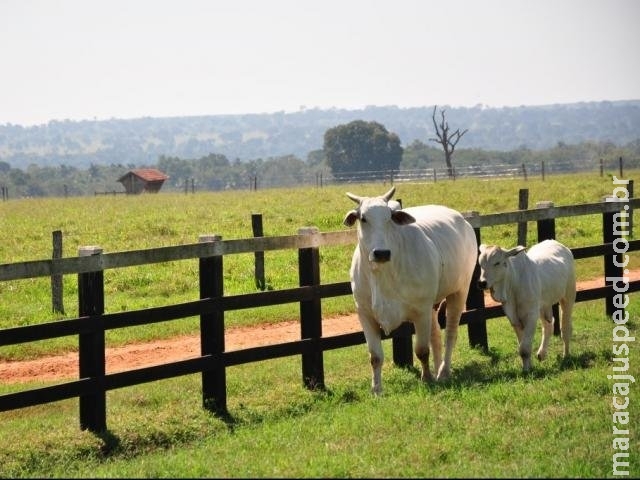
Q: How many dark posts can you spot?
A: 7